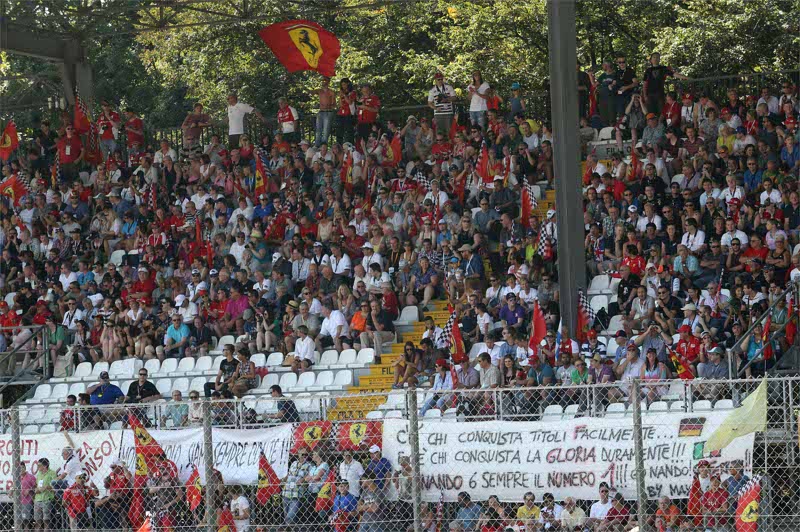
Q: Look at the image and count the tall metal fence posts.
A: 4